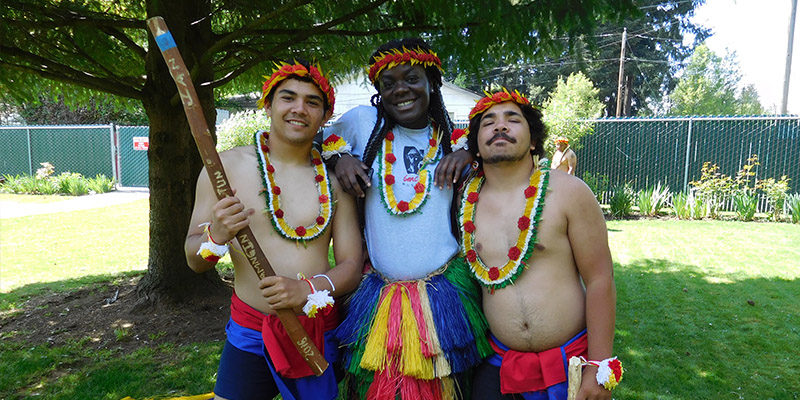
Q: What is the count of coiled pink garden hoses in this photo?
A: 0